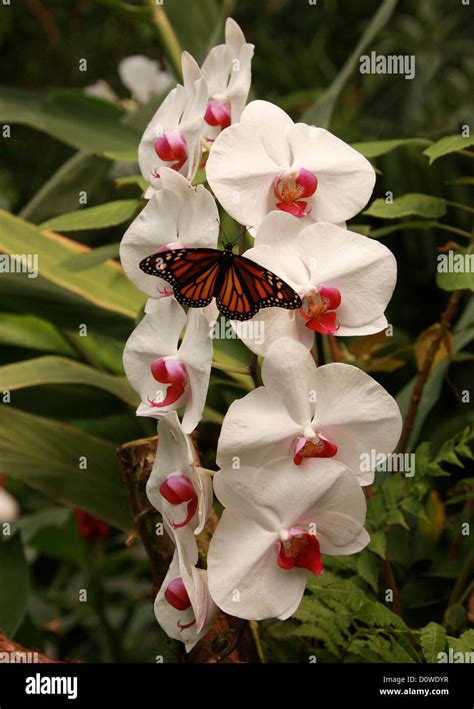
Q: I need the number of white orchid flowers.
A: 10